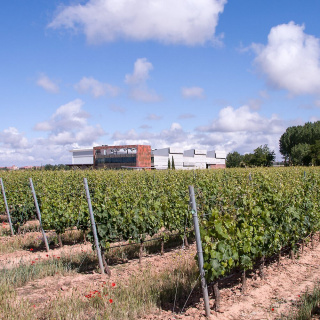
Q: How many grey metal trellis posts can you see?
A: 4